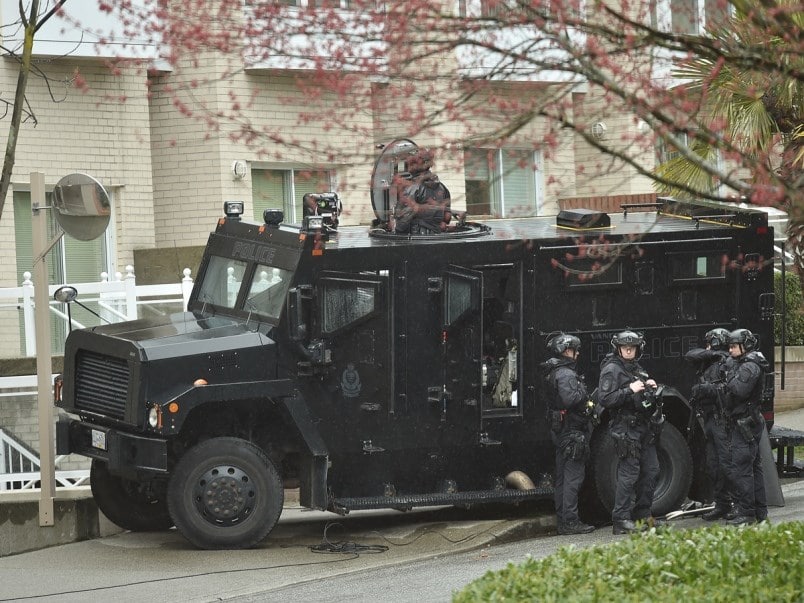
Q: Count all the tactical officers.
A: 5